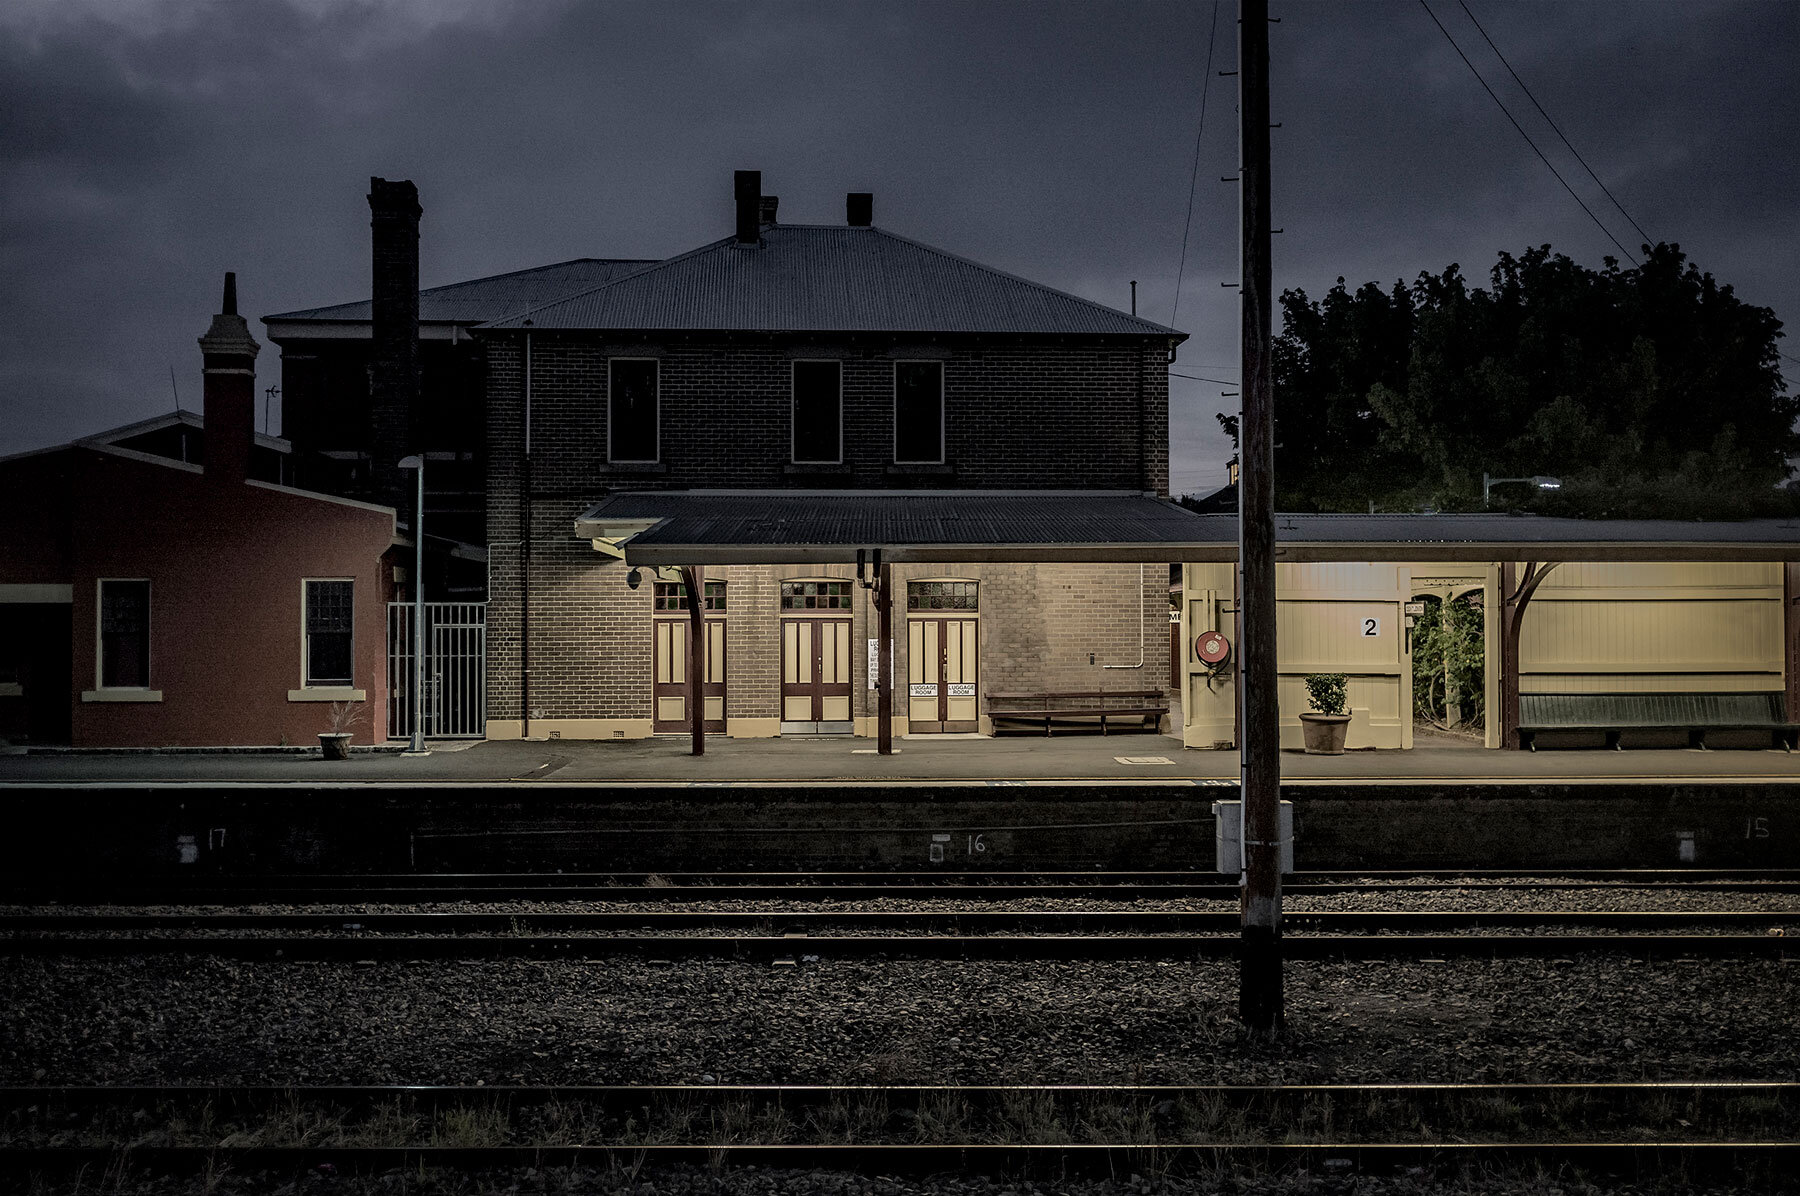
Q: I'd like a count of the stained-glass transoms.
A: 3